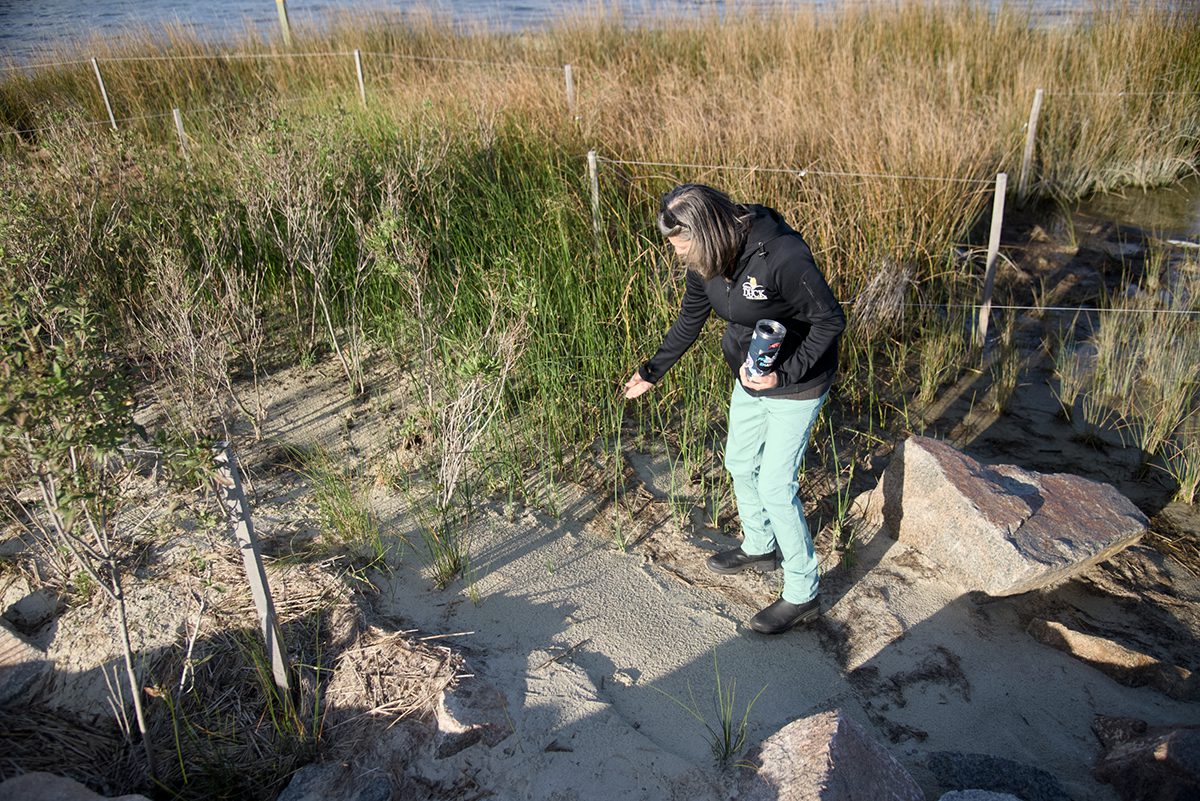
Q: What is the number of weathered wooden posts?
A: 9